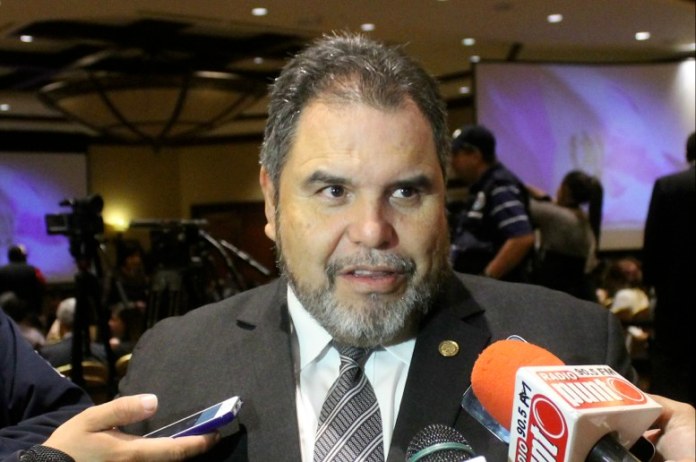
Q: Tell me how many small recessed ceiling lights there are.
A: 10